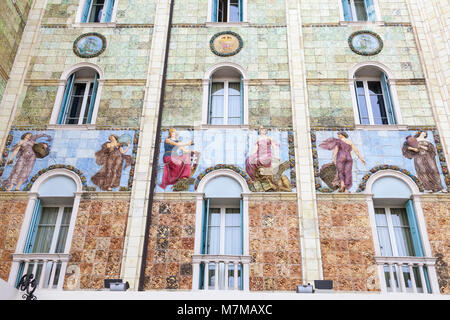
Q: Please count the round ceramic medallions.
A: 3